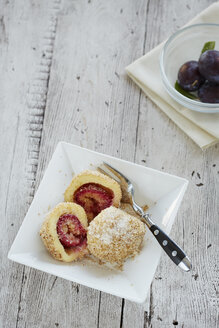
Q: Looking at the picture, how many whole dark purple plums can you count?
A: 3